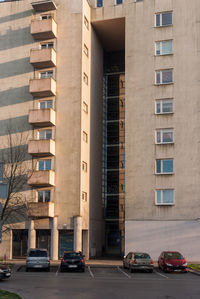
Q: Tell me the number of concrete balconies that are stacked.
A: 7